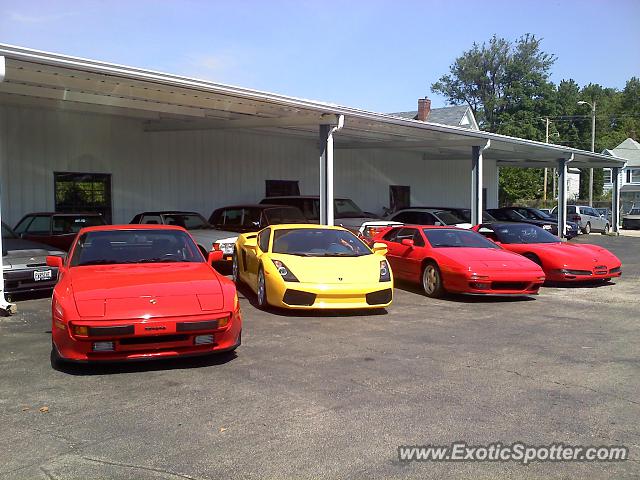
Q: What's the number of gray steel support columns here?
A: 4